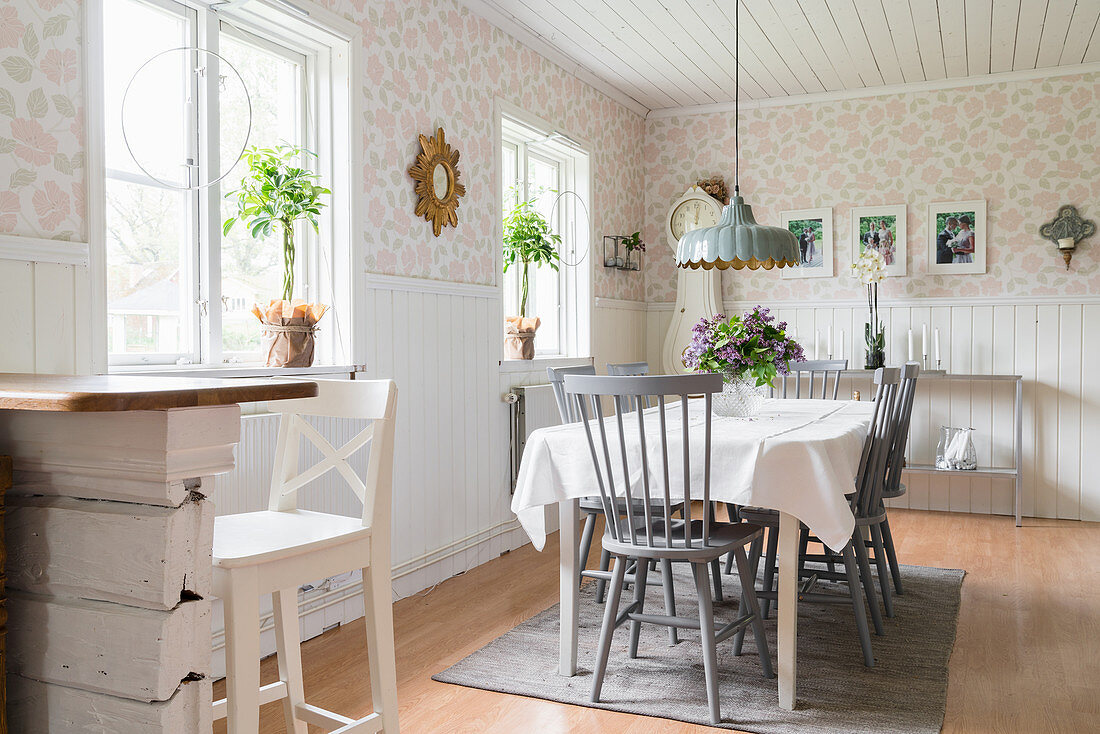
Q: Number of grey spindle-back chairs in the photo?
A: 6